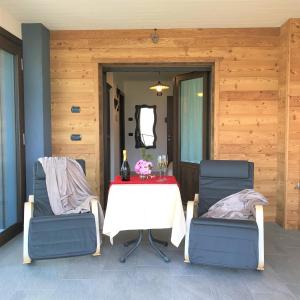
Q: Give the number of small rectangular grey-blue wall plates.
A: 2